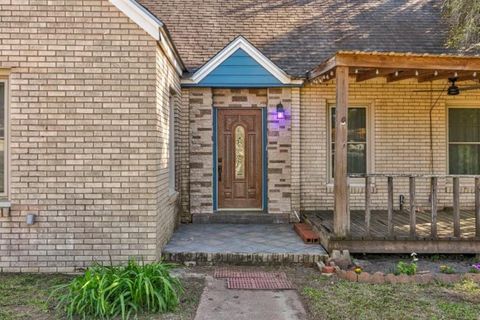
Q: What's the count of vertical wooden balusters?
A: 6